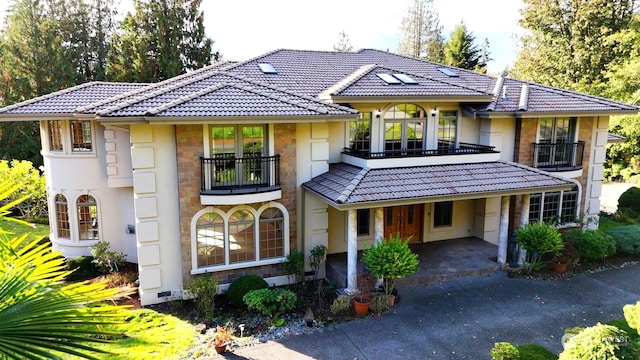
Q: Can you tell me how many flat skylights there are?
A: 4